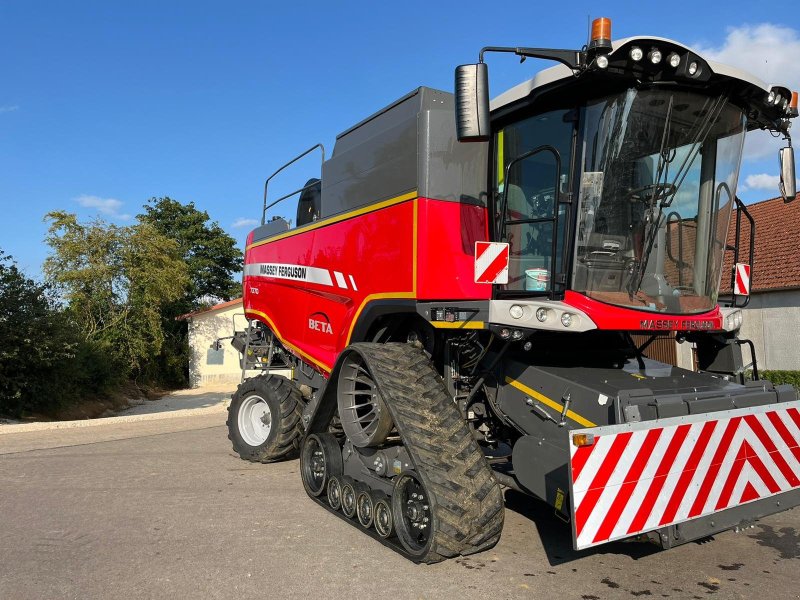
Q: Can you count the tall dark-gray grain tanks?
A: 1